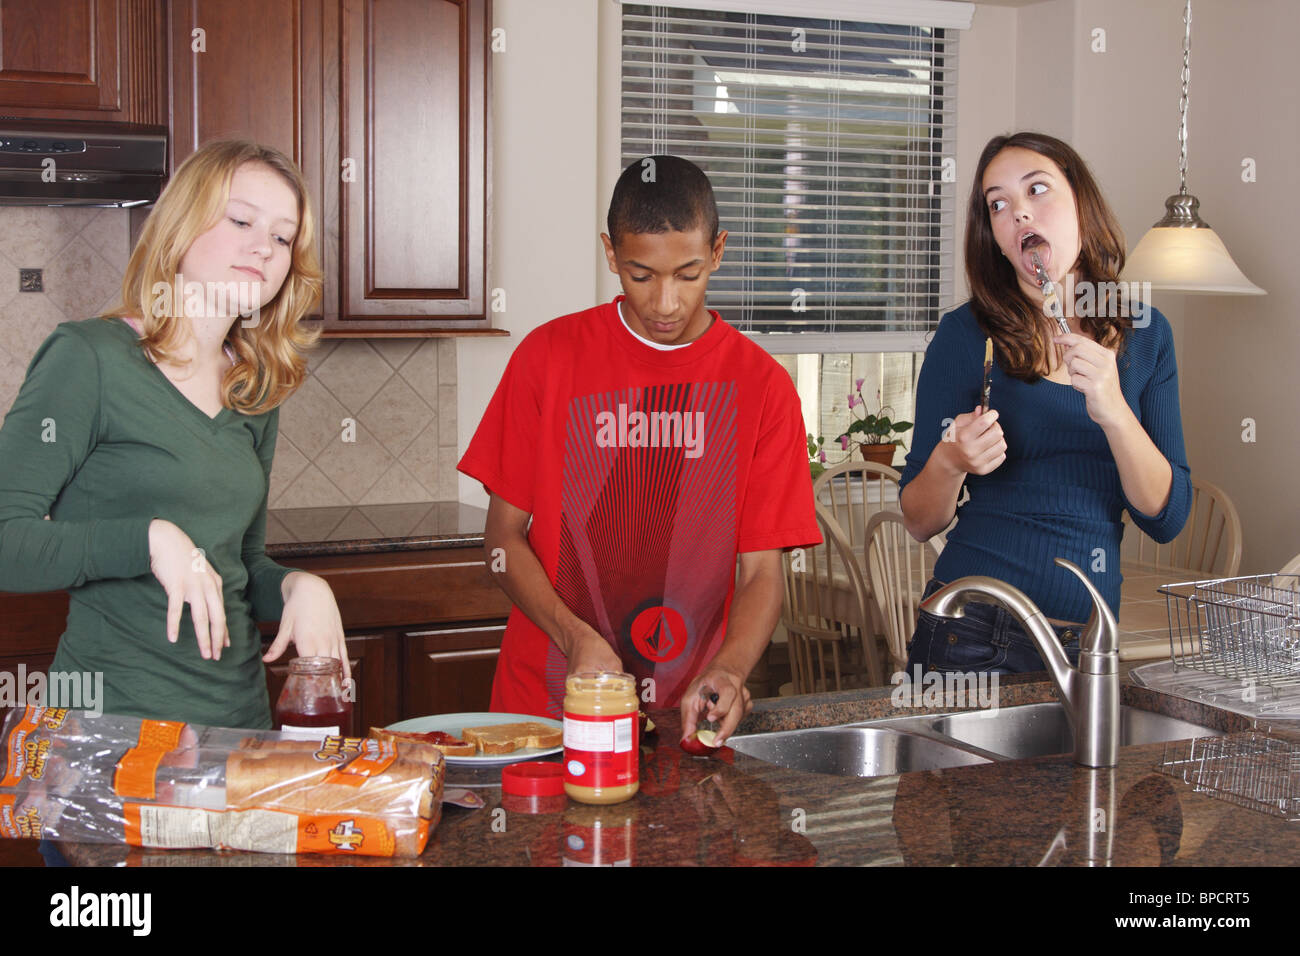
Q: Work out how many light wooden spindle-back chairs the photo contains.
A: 5